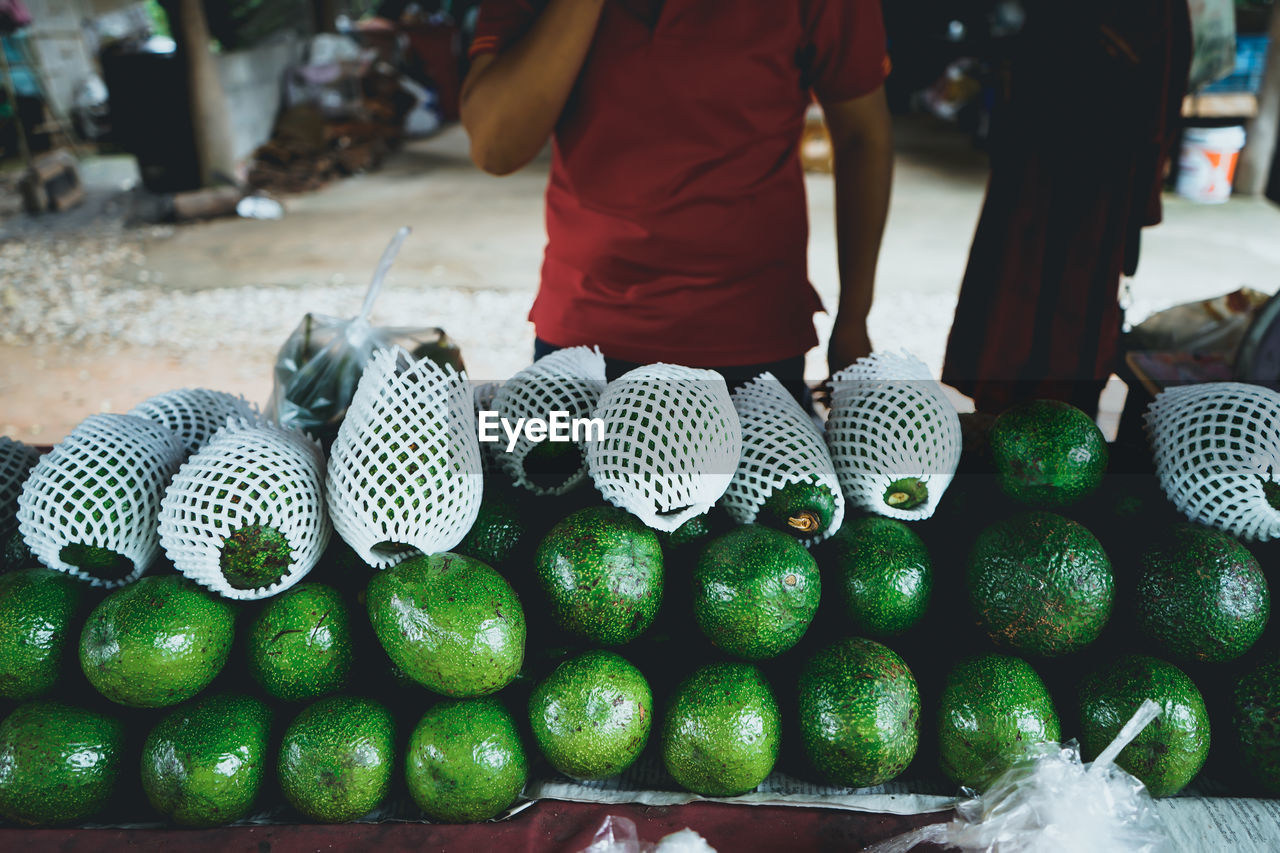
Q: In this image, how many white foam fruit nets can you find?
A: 11